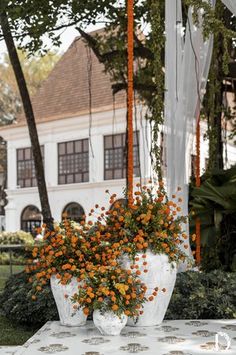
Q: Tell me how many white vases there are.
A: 3